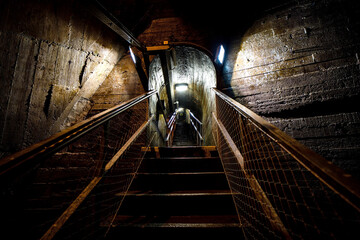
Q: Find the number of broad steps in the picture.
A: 5